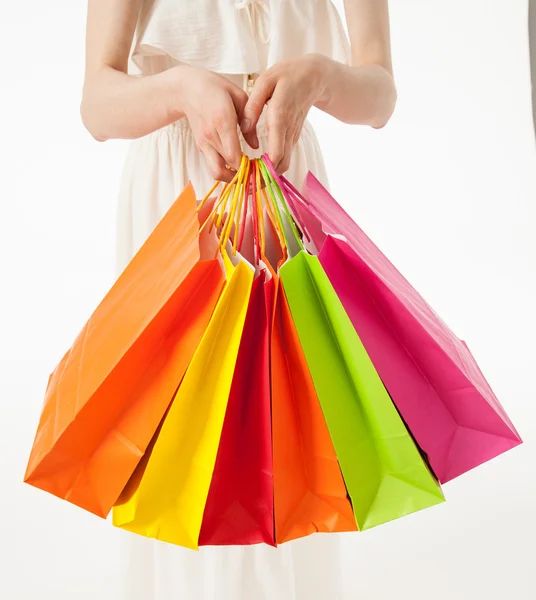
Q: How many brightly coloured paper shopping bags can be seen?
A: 6